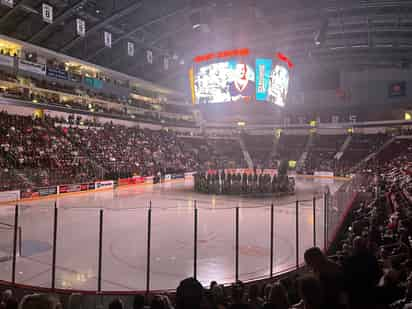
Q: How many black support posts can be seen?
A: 10